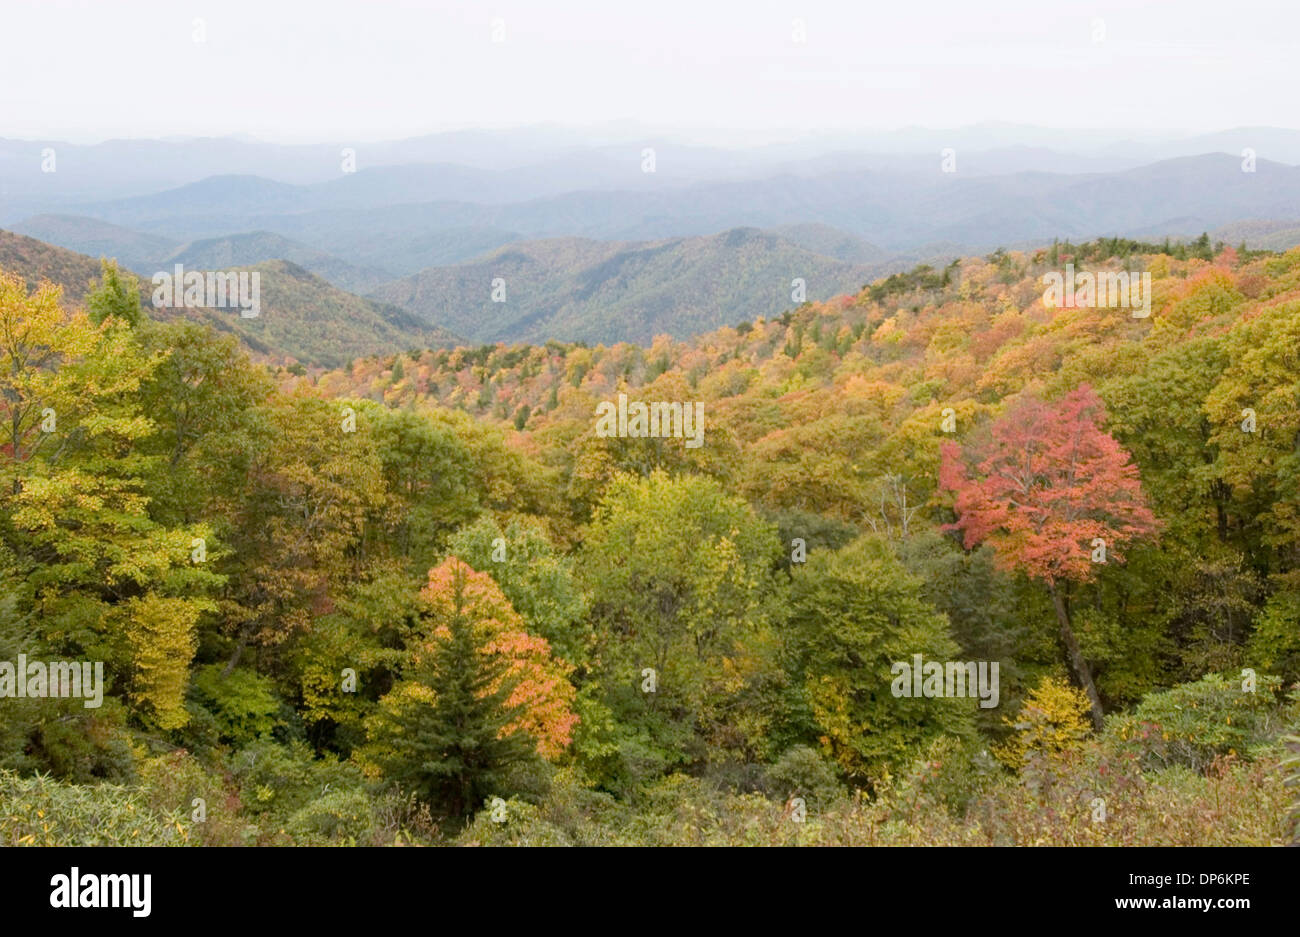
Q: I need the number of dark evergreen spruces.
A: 1